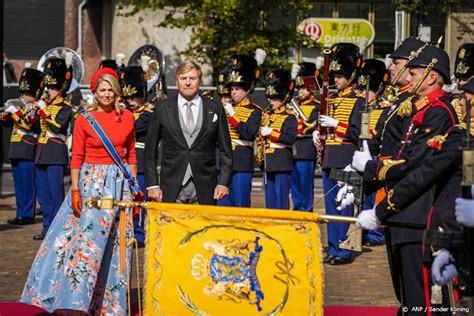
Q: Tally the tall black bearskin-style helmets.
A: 11